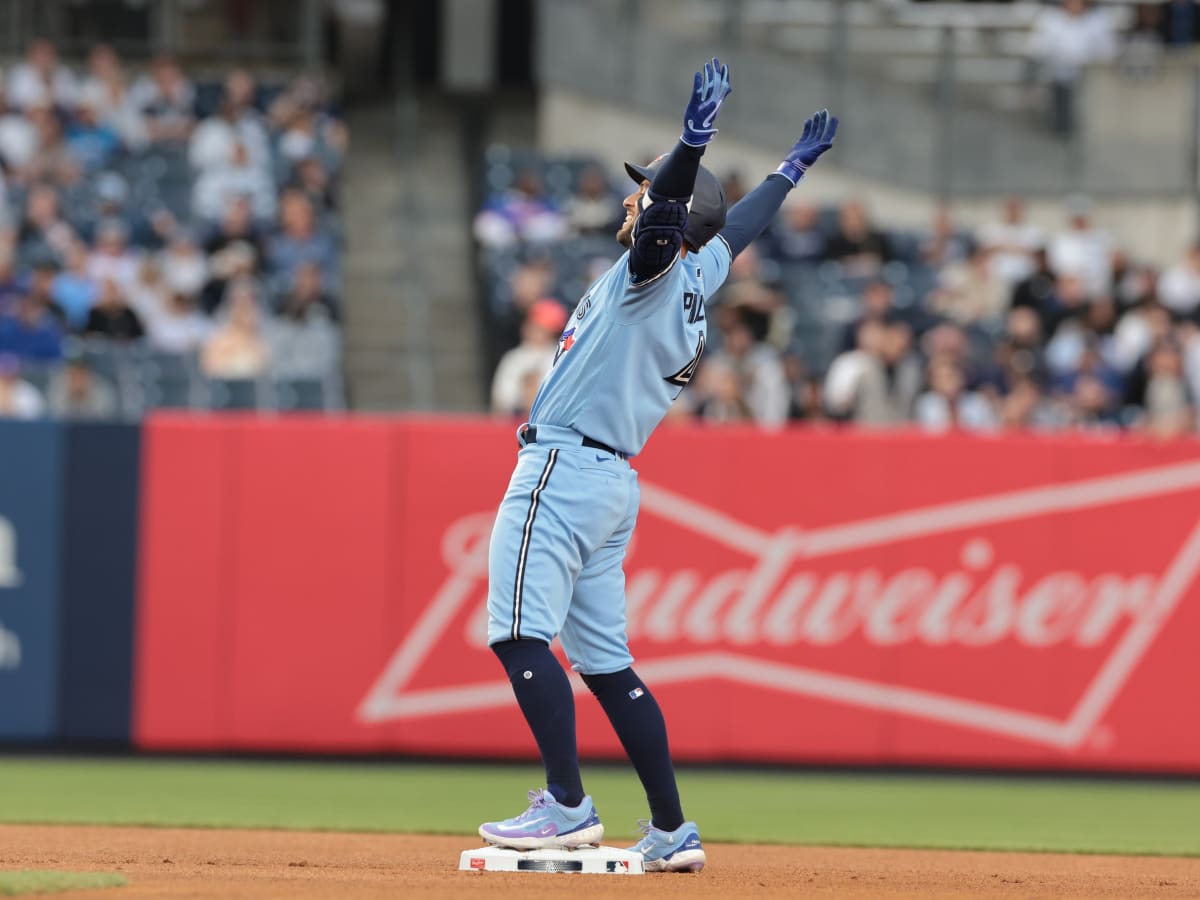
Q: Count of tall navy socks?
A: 2